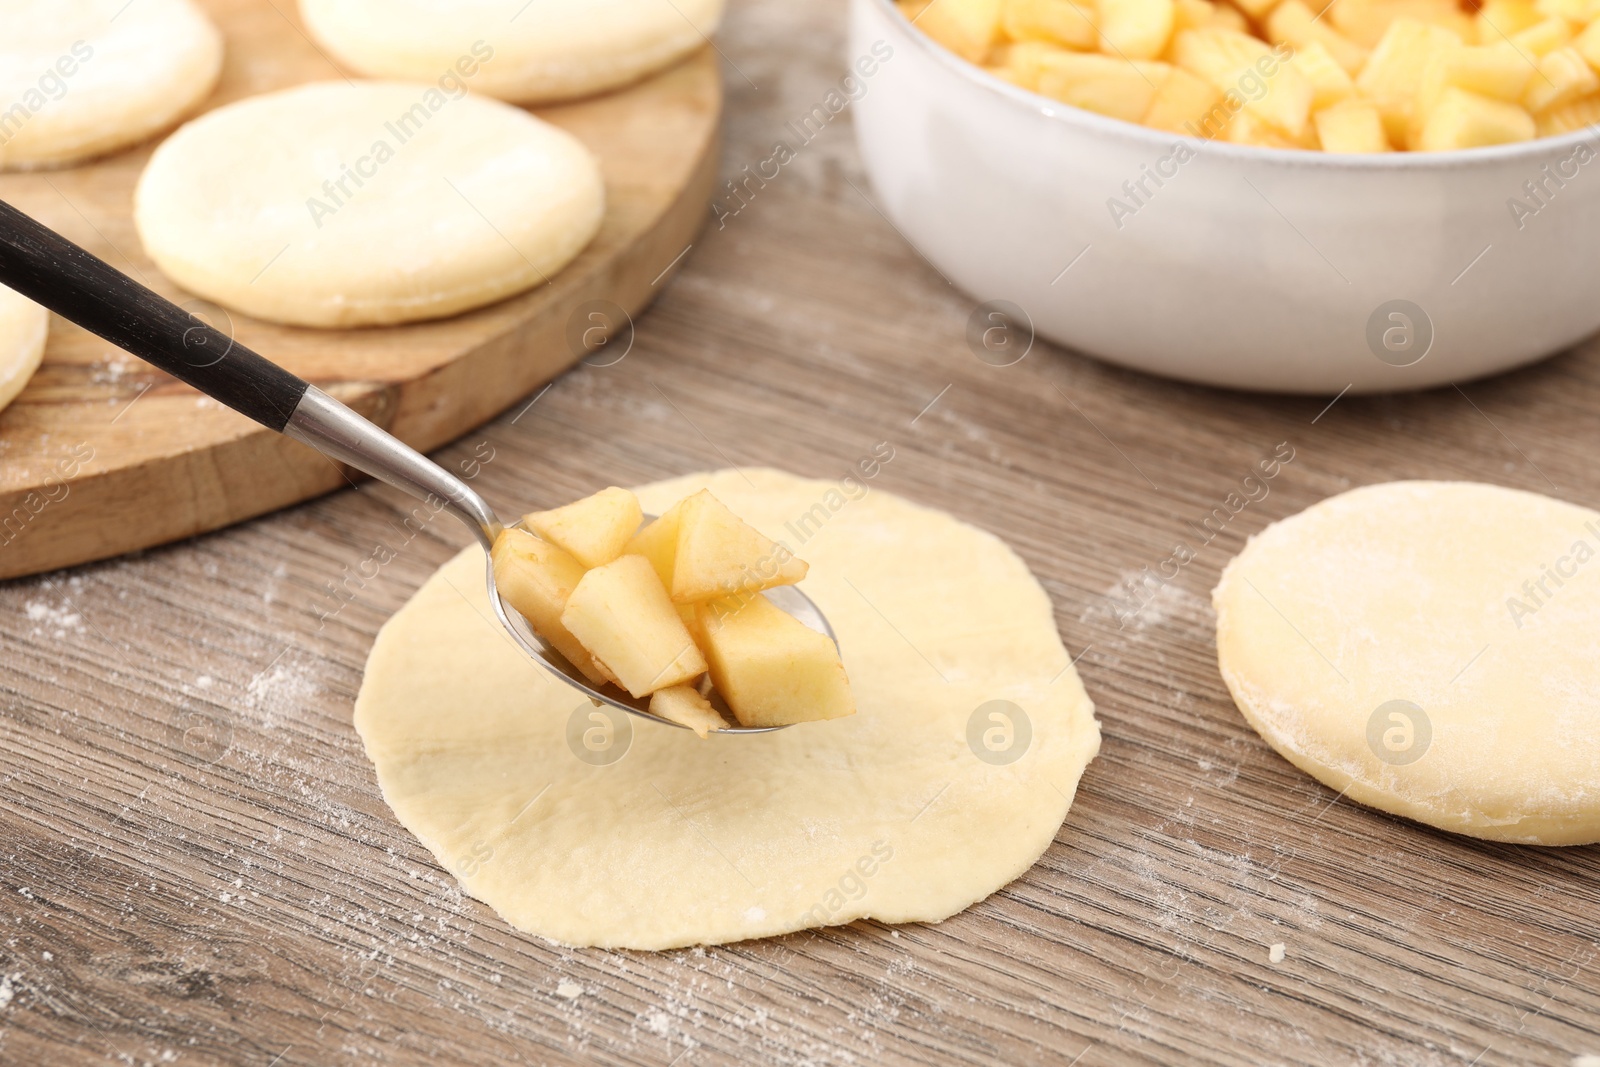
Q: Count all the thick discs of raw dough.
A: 5